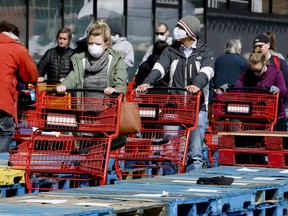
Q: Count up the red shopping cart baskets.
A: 6